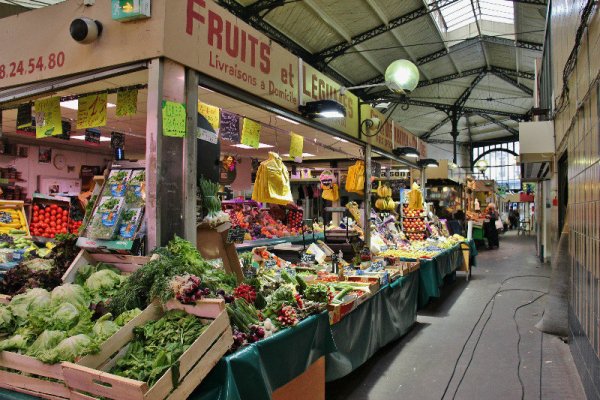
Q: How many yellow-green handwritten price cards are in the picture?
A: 7